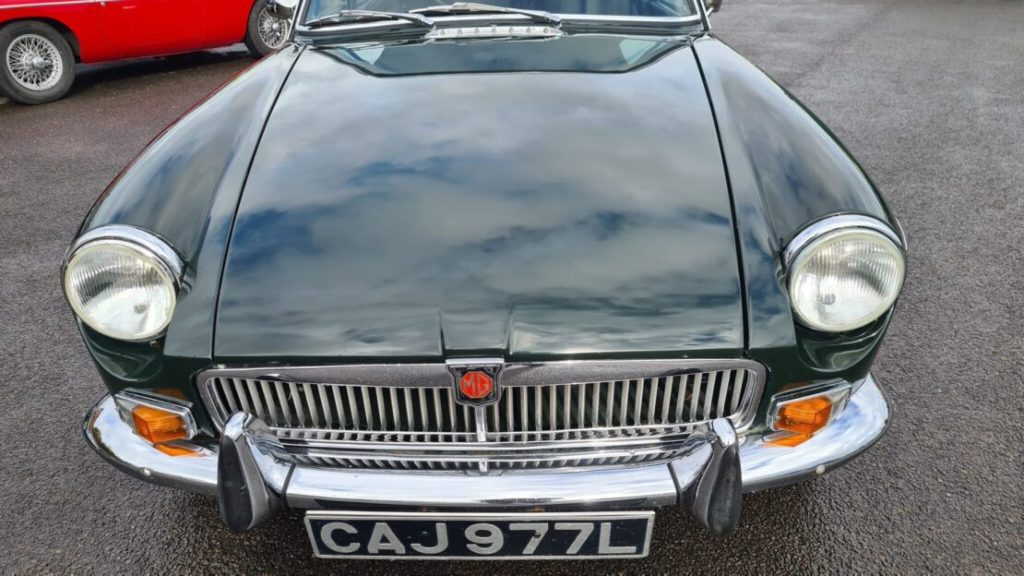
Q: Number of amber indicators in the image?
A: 2